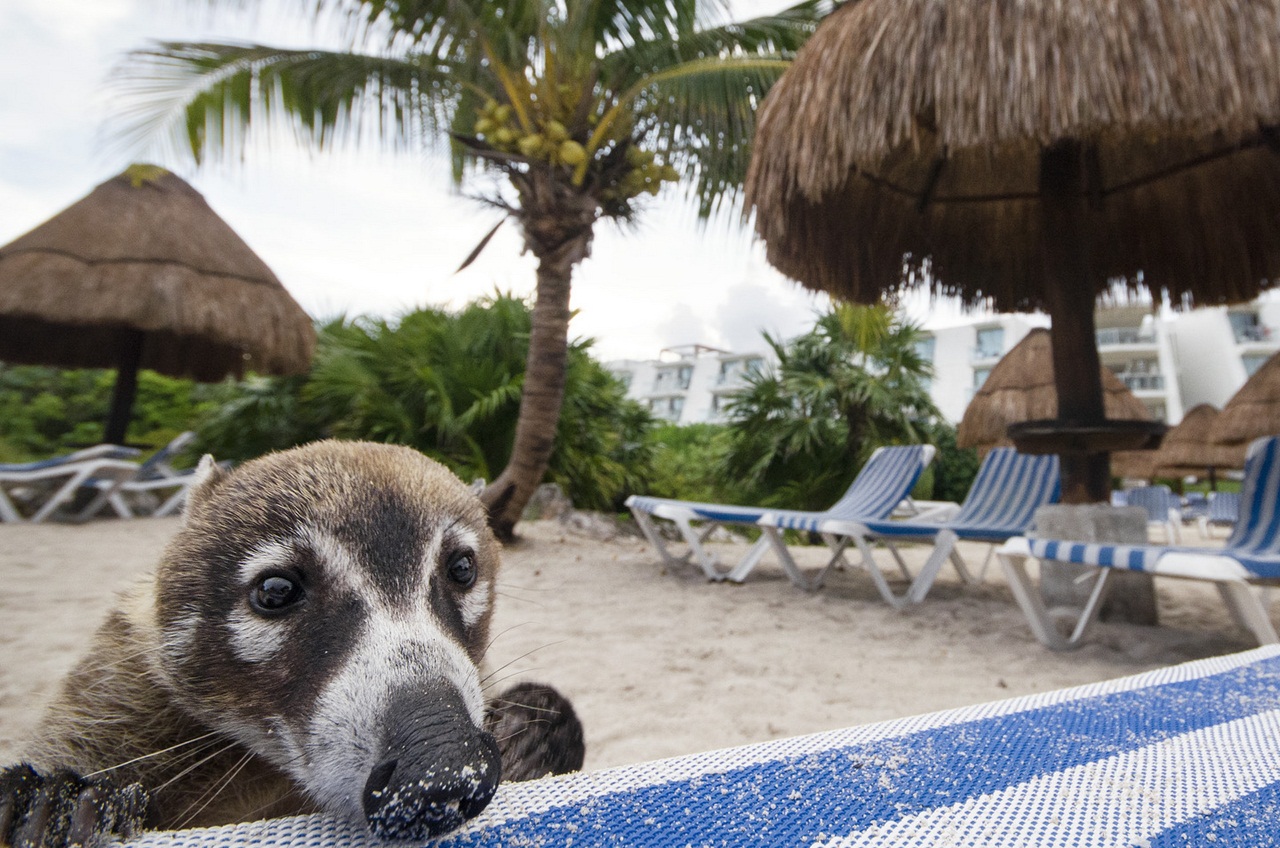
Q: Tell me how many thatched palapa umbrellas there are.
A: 5